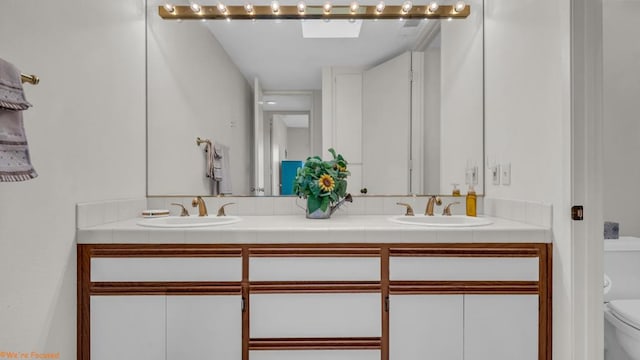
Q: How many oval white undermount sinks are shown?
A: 2